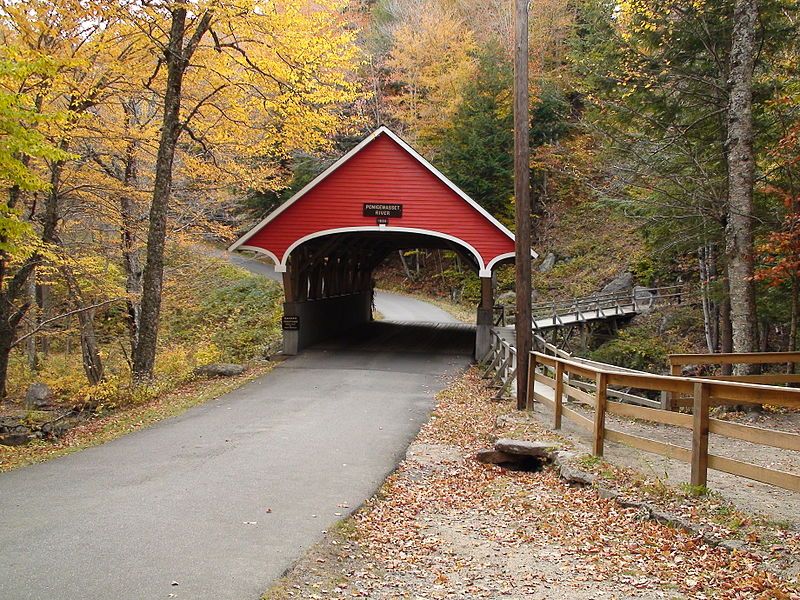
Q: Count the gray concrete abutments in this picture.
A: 2